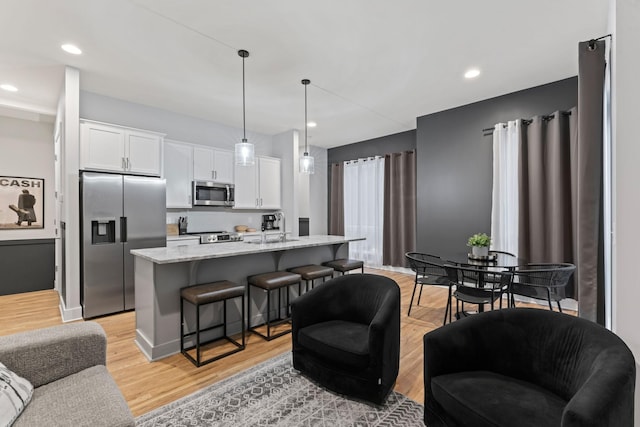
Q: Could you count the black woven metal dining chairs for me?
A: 4